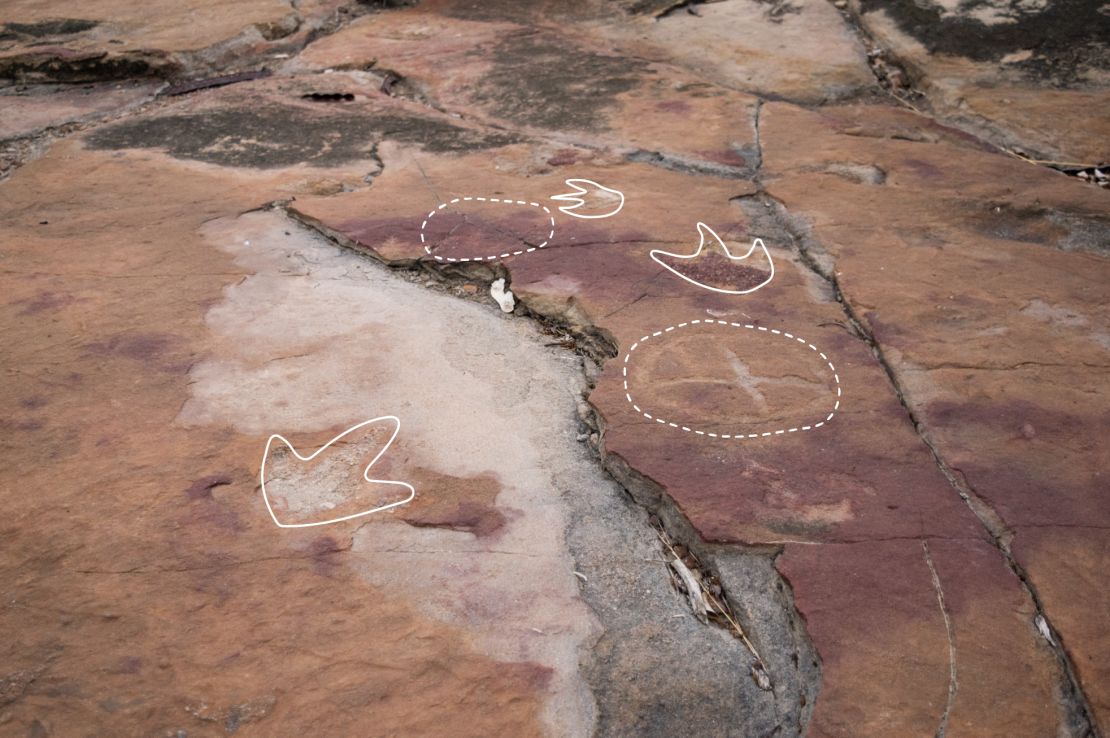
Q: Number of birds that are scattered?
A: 0